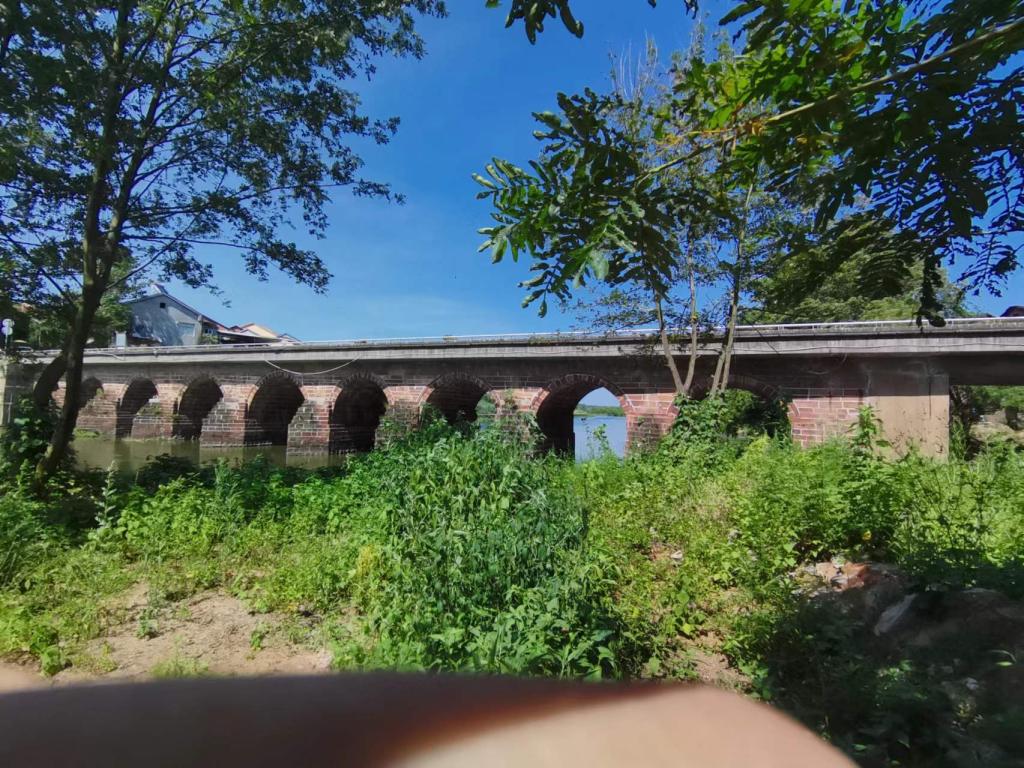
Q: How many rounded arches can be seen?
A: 8